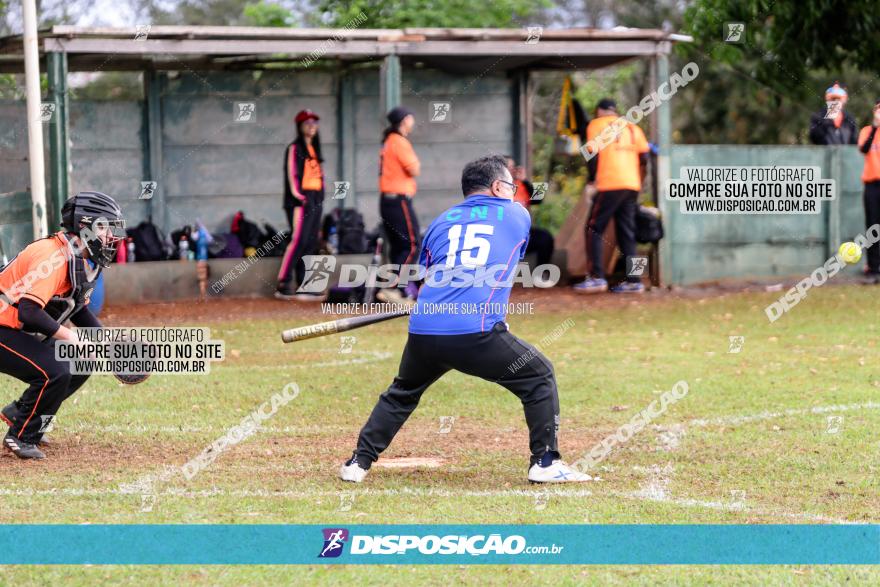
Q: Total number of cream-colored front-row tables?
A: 0